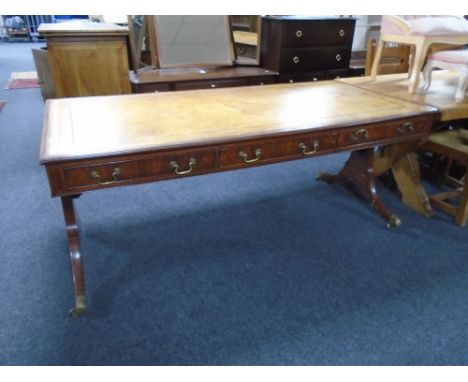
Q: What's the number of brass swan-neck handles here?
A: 6